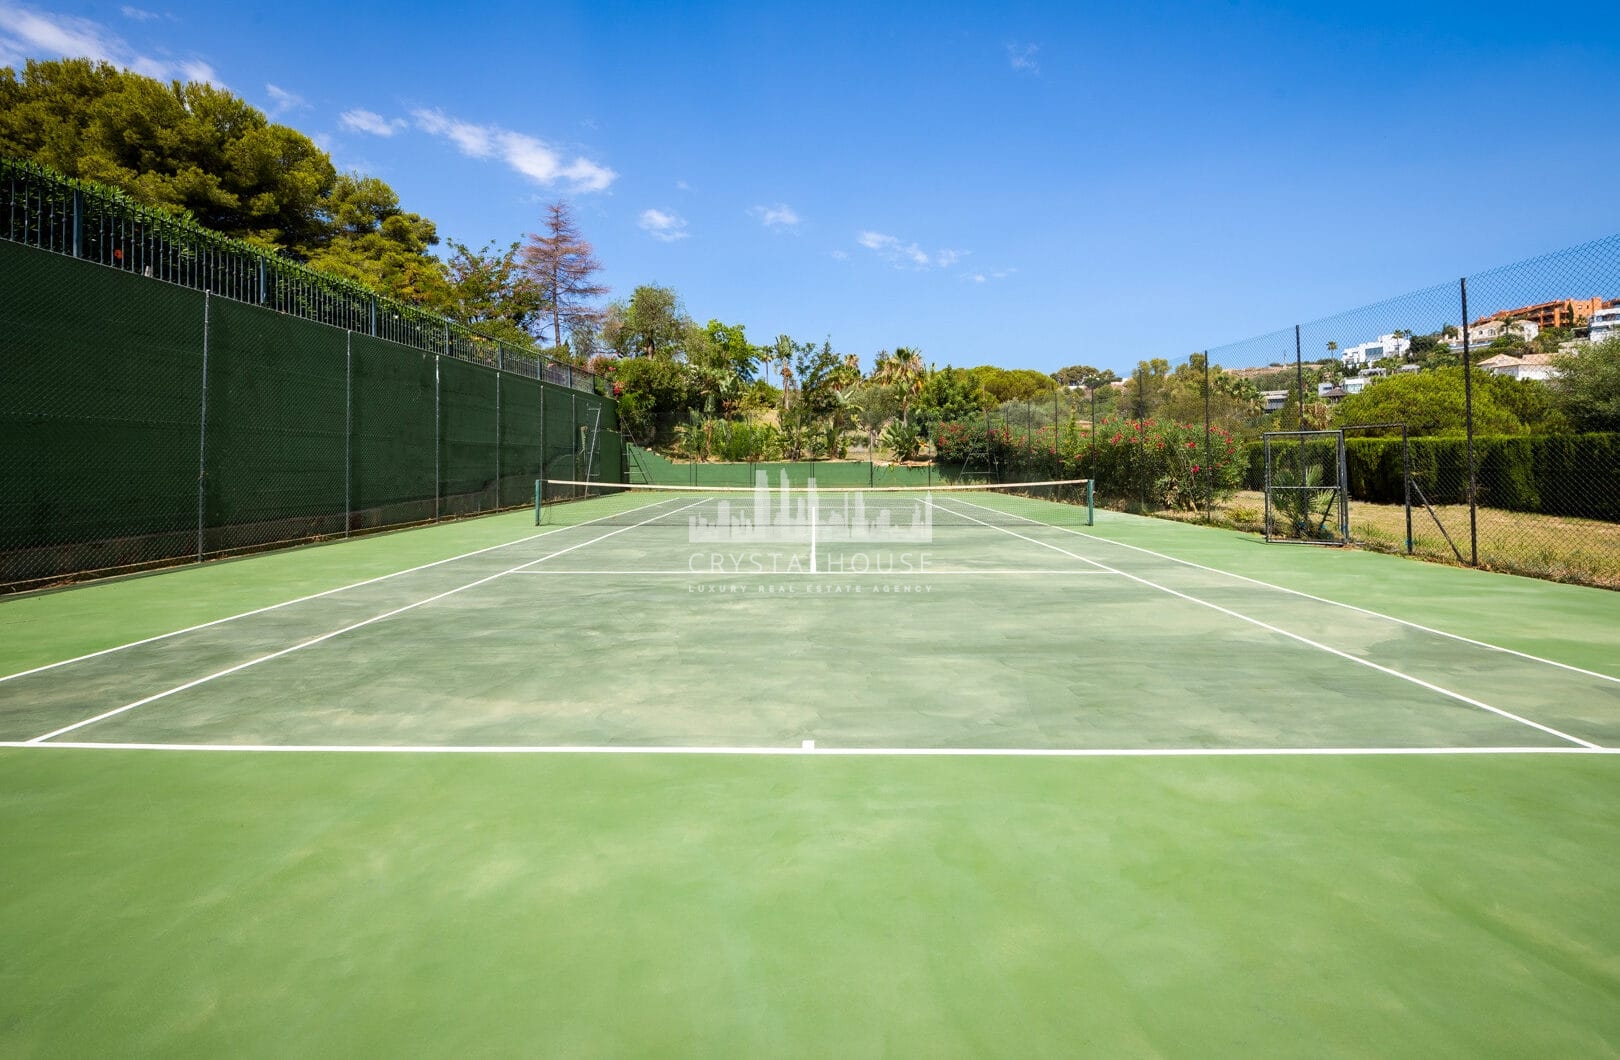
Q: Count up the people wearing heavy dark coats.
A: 0